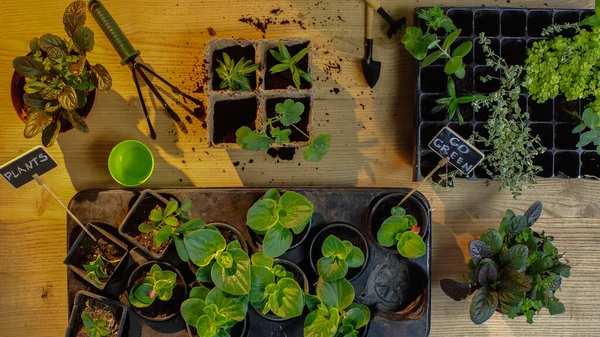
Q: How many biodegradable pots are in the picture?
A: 4